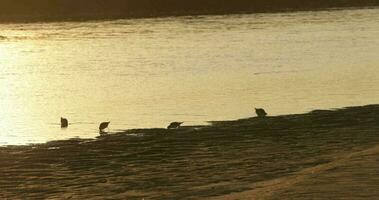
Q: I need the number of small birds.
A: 4